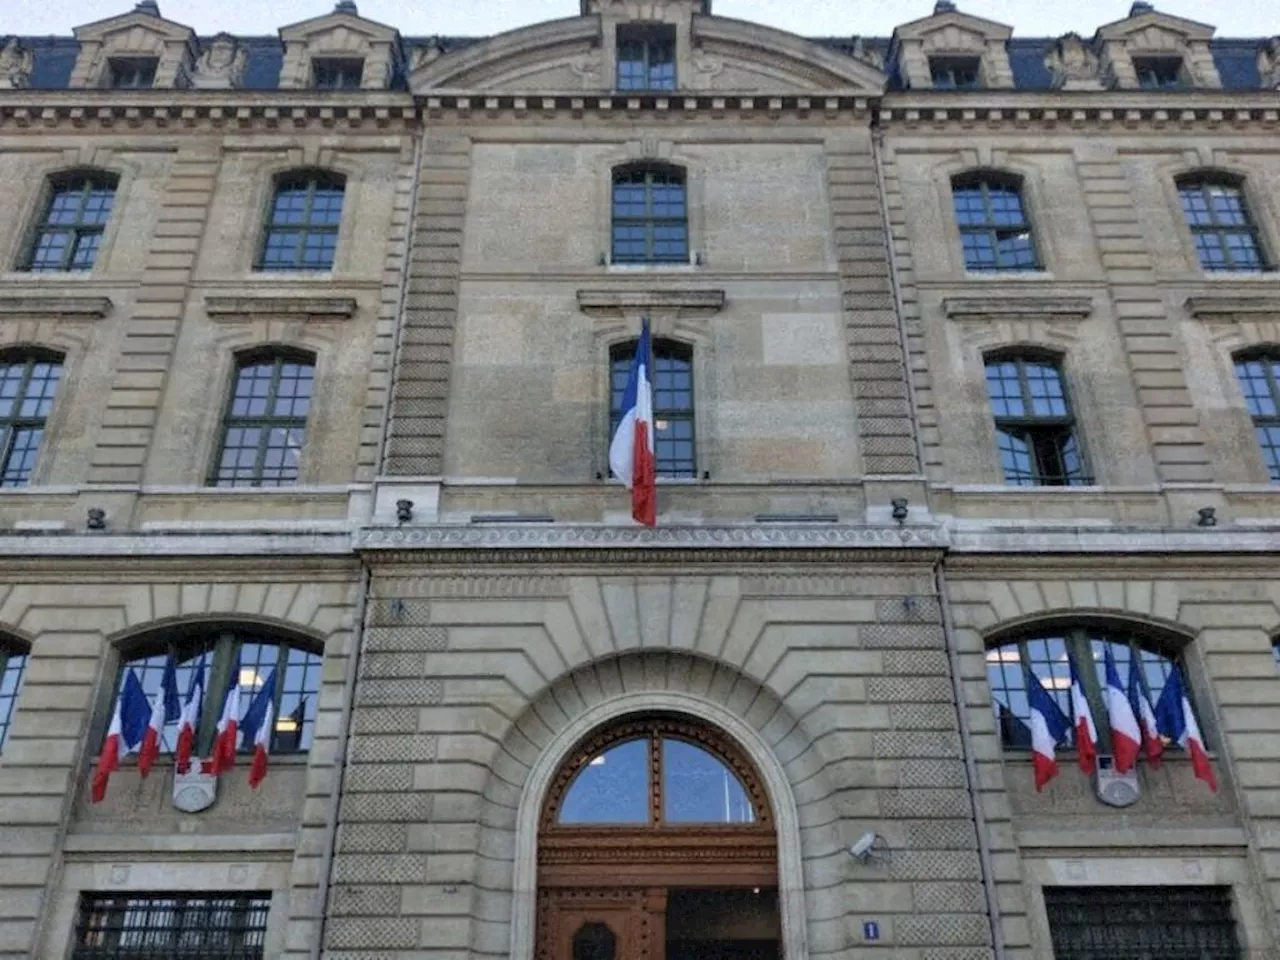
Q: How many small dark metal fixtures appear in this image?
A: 4